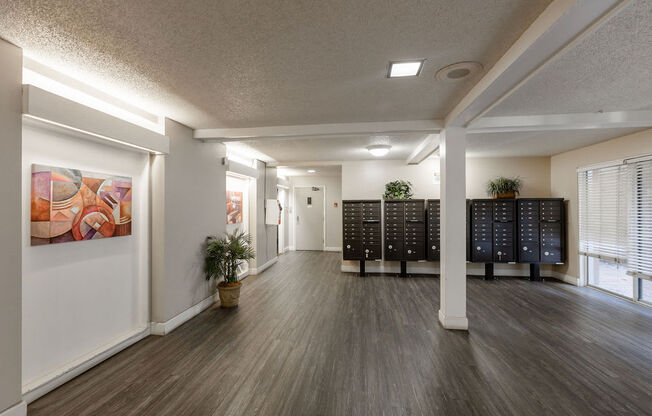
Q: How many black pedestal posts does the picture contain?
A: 4